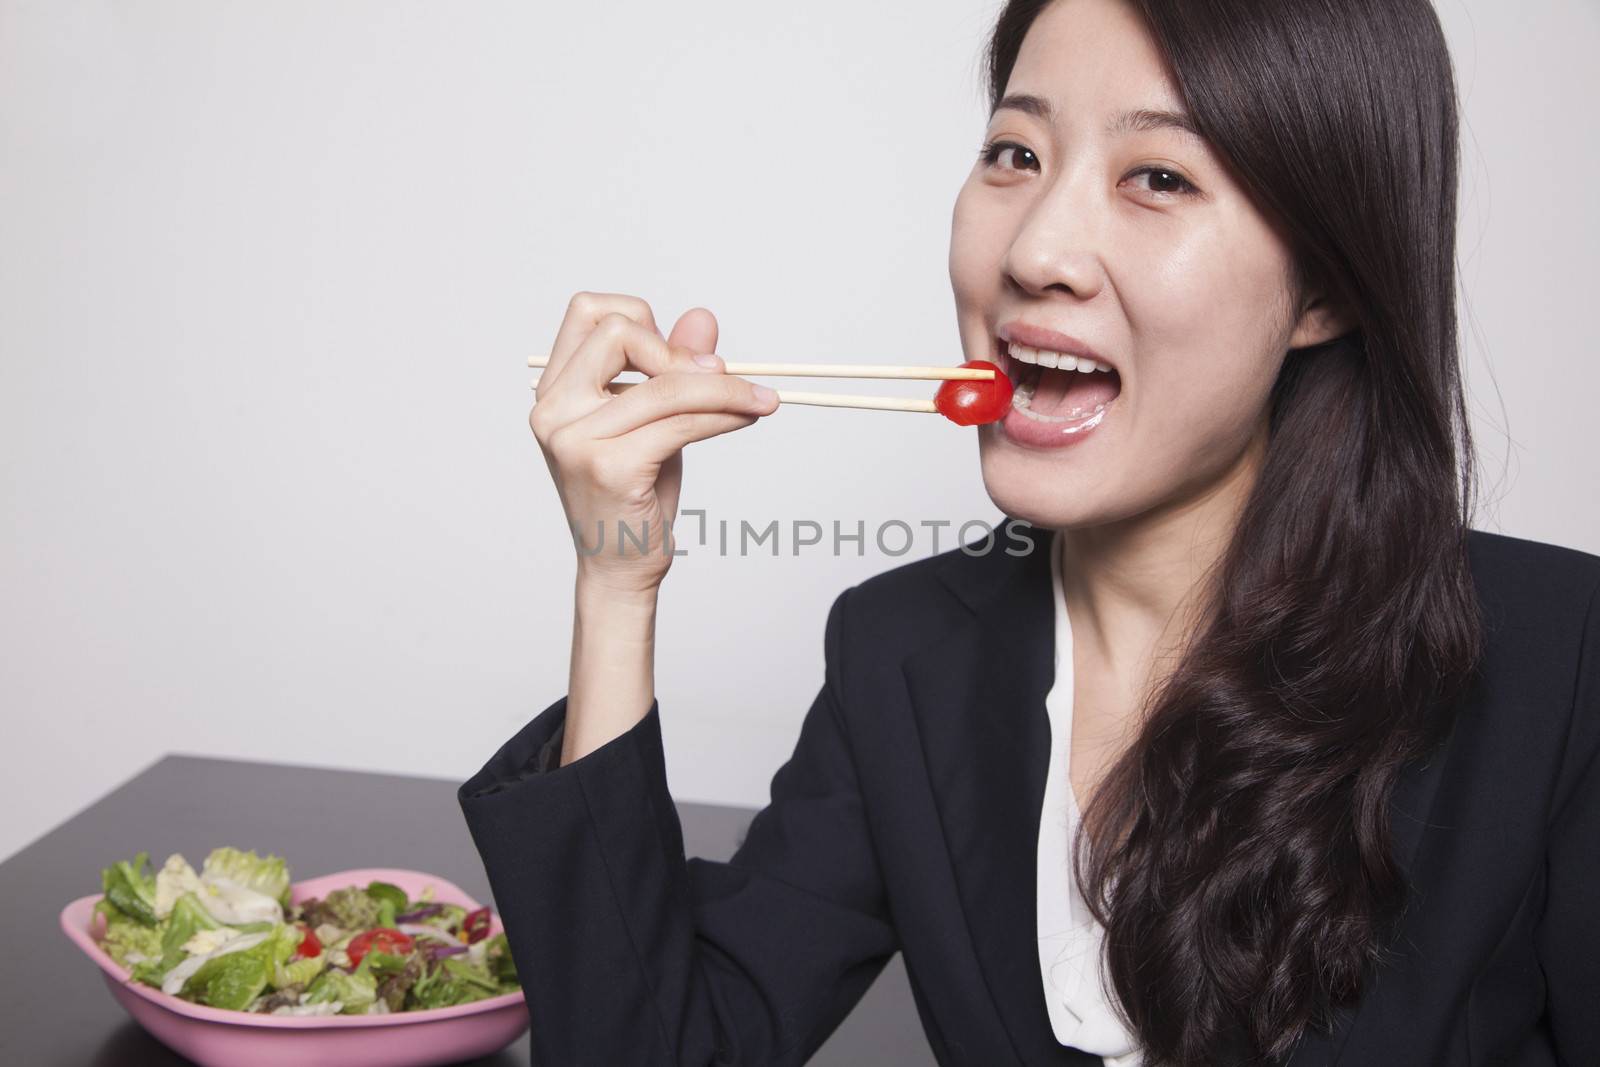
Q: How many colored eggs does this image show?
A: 0